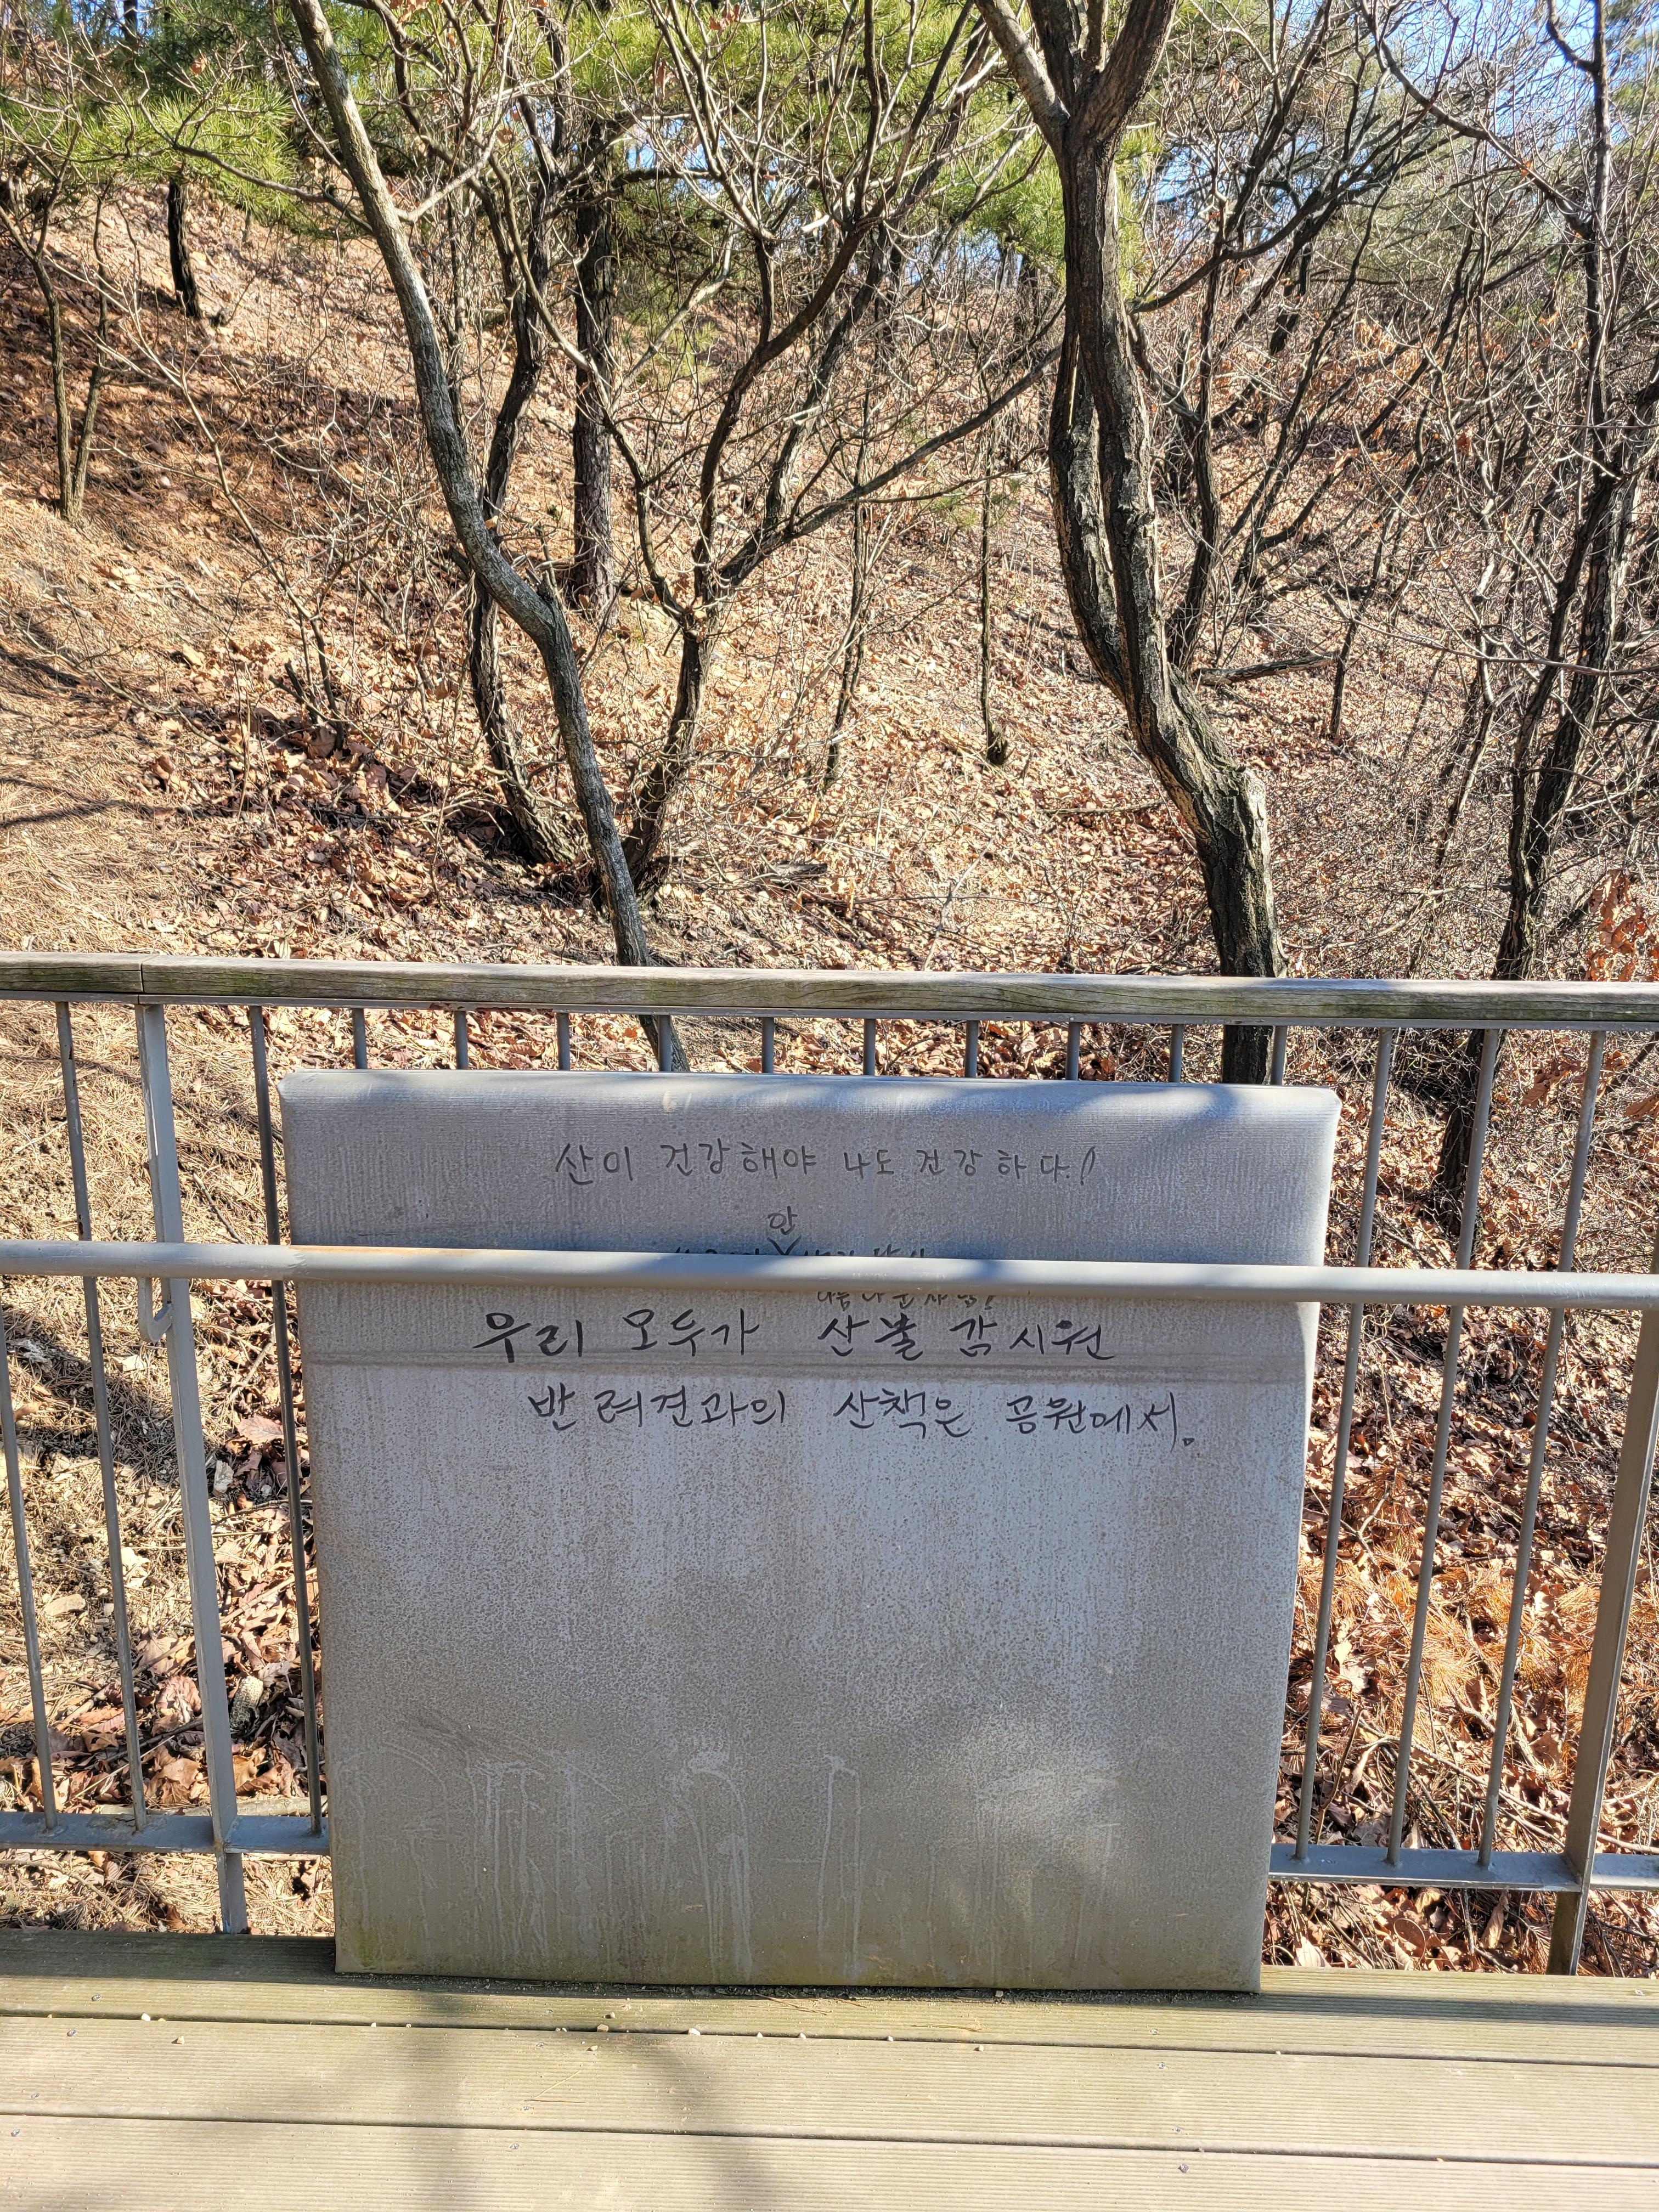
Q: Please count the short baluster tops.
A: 10